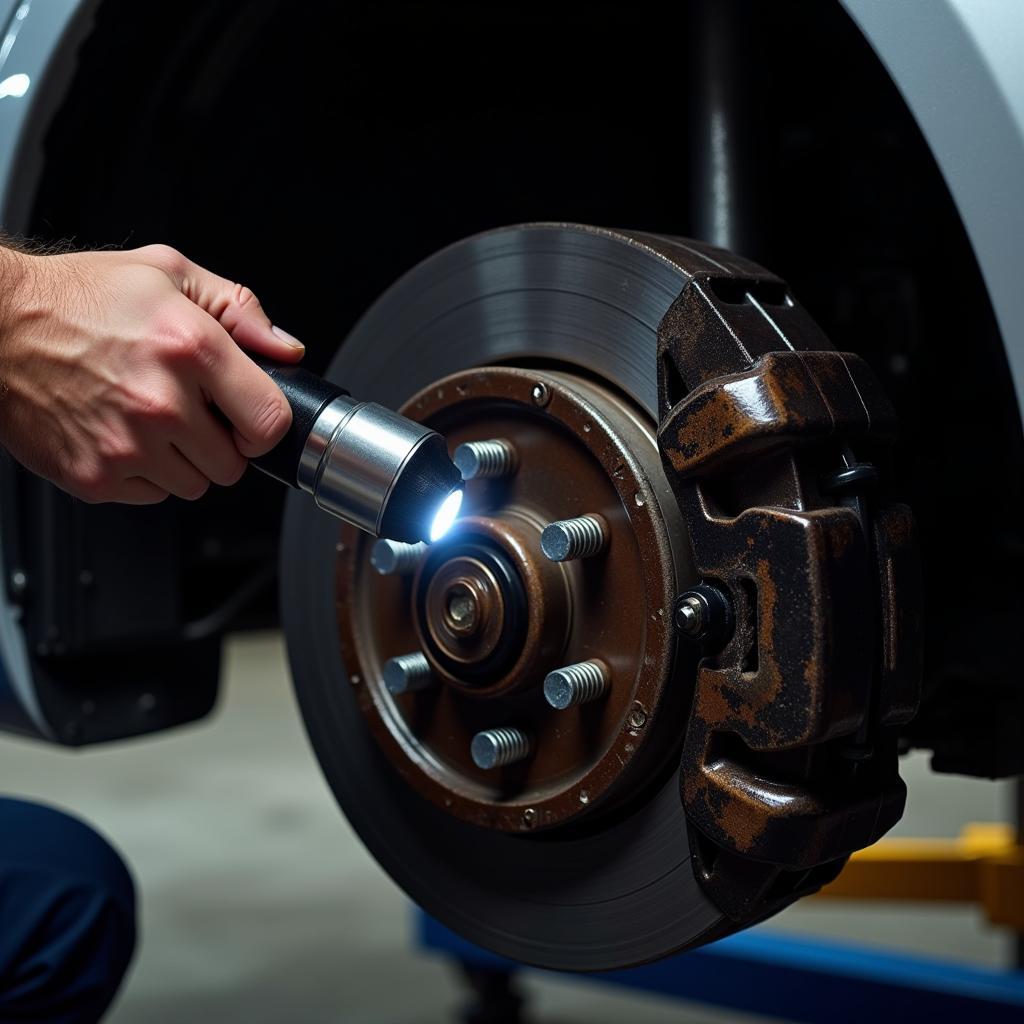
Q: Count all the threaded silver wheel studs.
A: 6